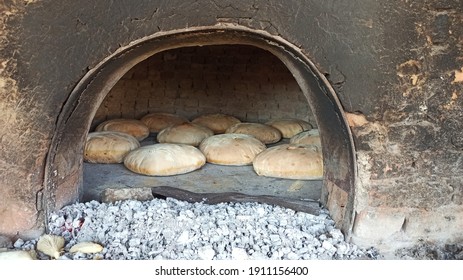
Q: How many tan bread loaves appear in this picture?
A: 11